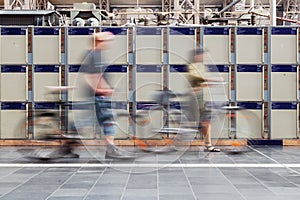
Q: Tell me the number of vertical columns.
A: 9